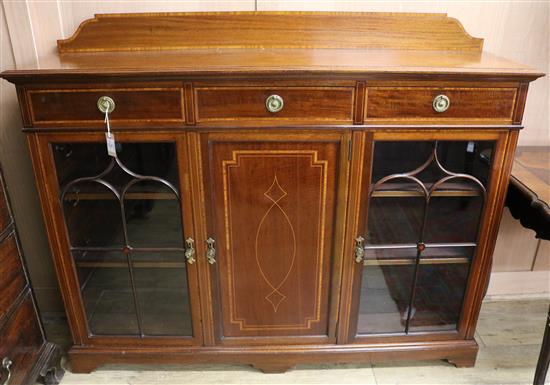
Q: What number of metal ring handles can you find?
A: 3